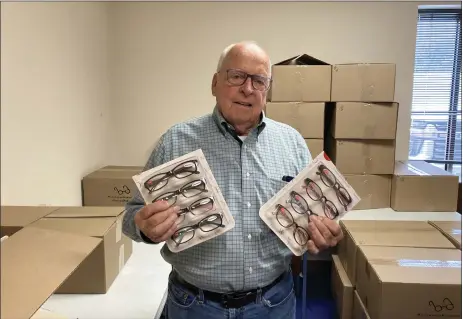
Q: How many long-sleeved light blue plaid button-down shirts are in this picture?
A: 1